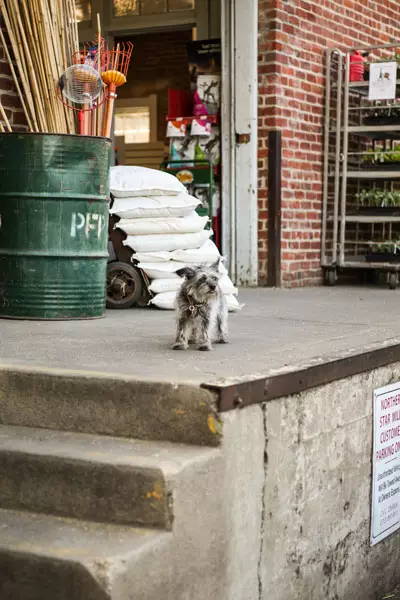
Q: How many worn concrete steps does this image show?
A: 3